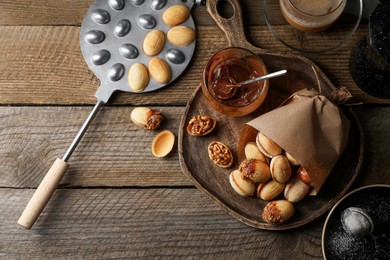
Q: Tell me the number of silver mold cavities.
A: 11